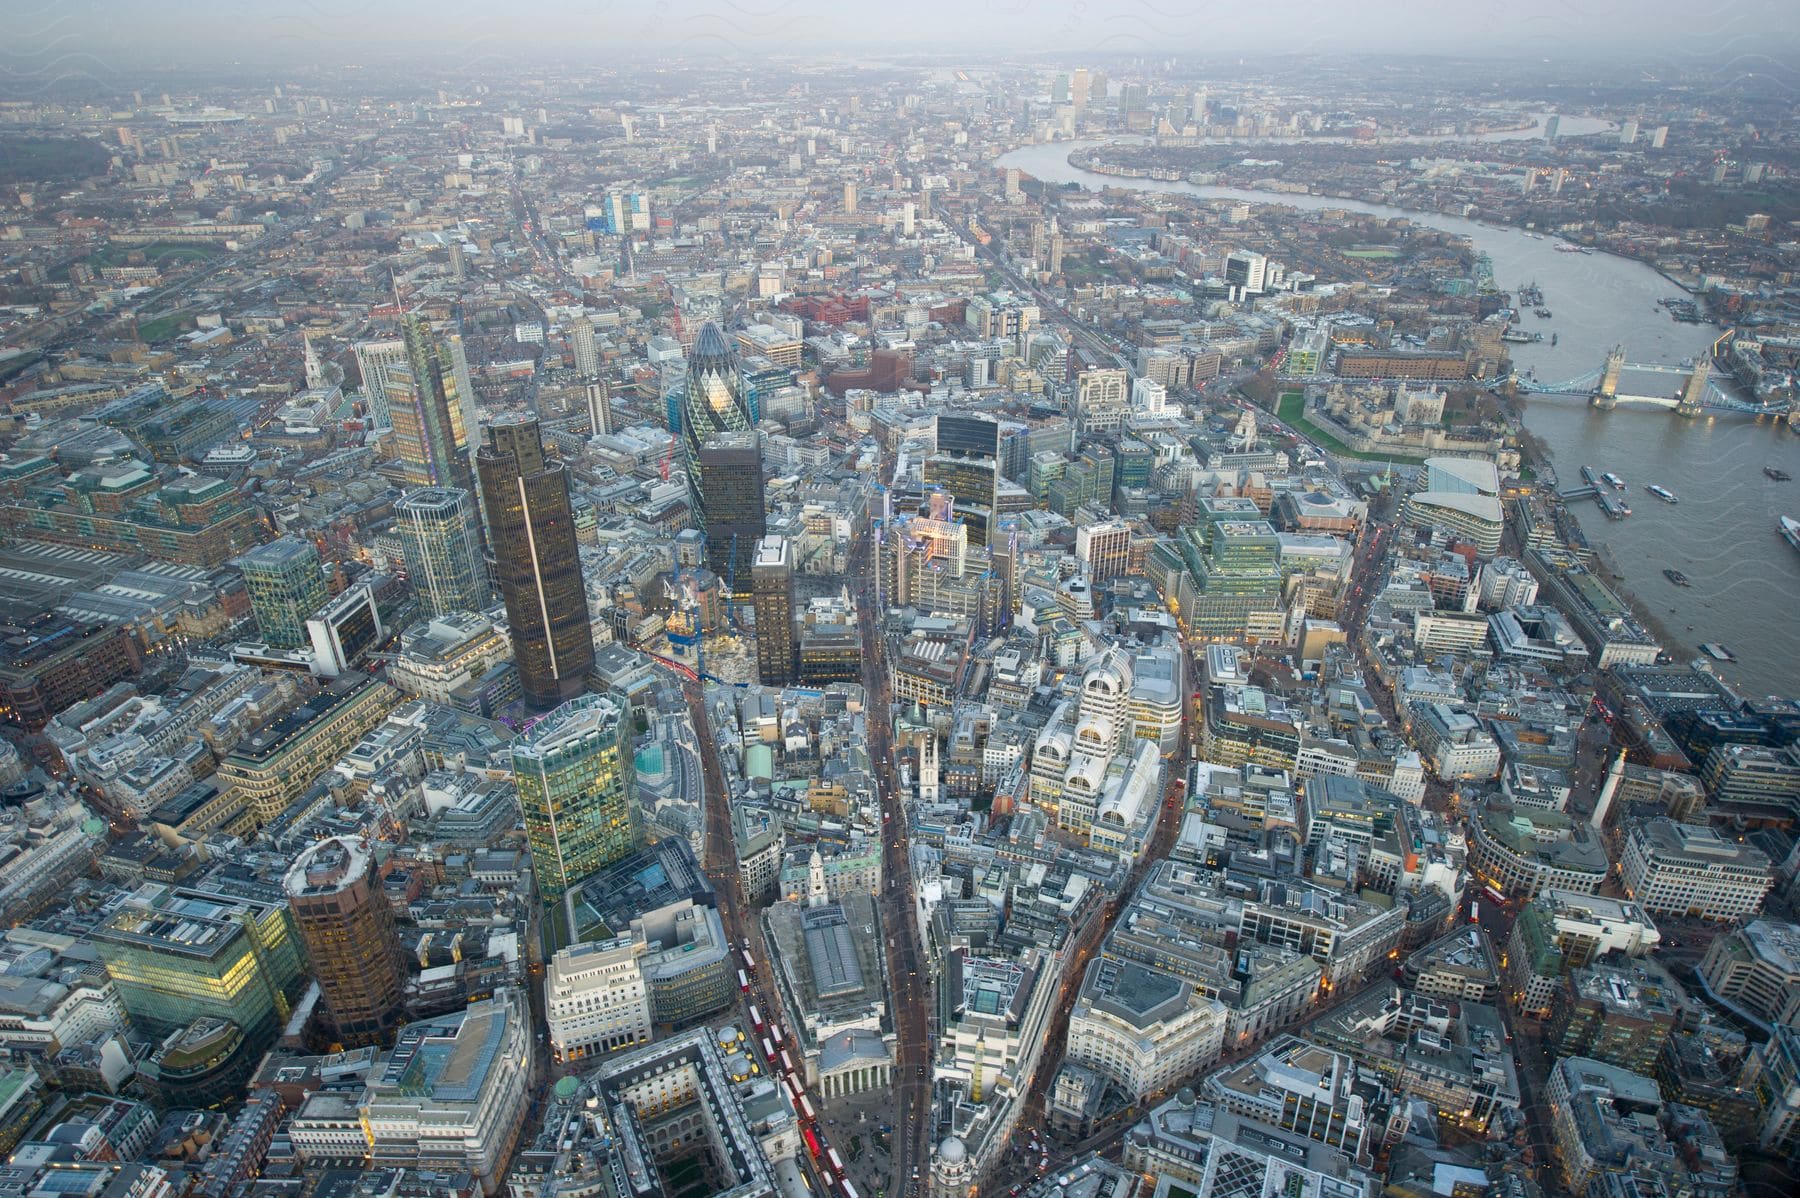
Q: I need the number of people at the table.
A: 0